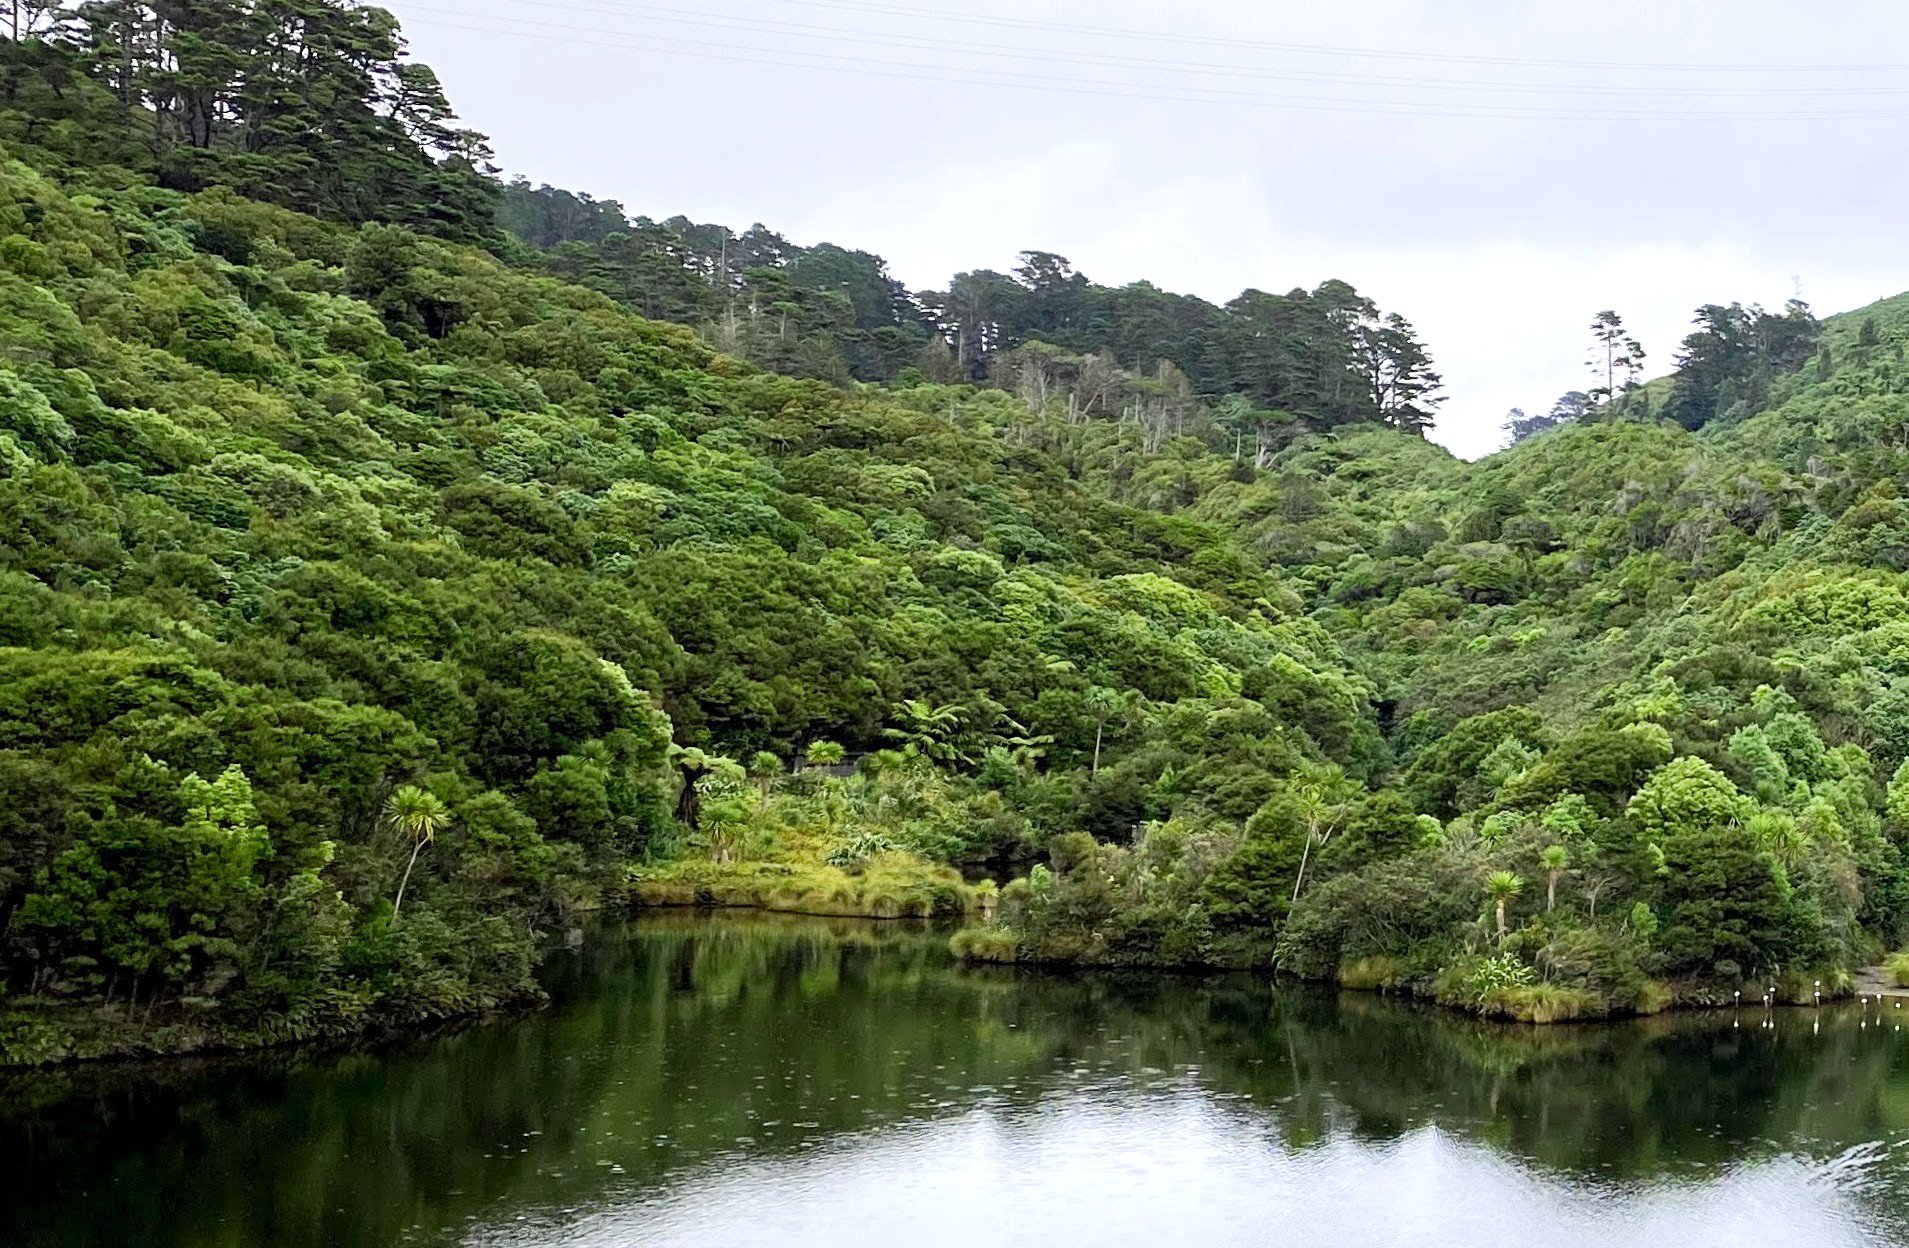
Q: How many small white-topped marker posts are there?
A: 8